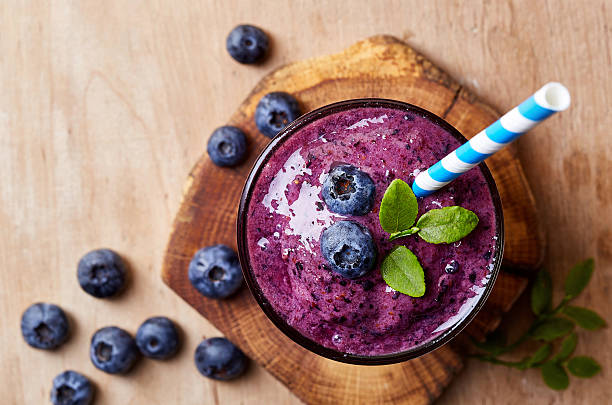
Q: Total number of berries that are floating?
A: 2